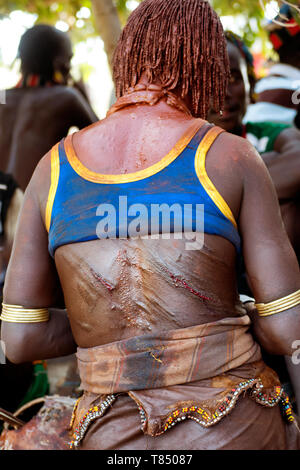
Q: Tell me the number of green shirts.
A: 1